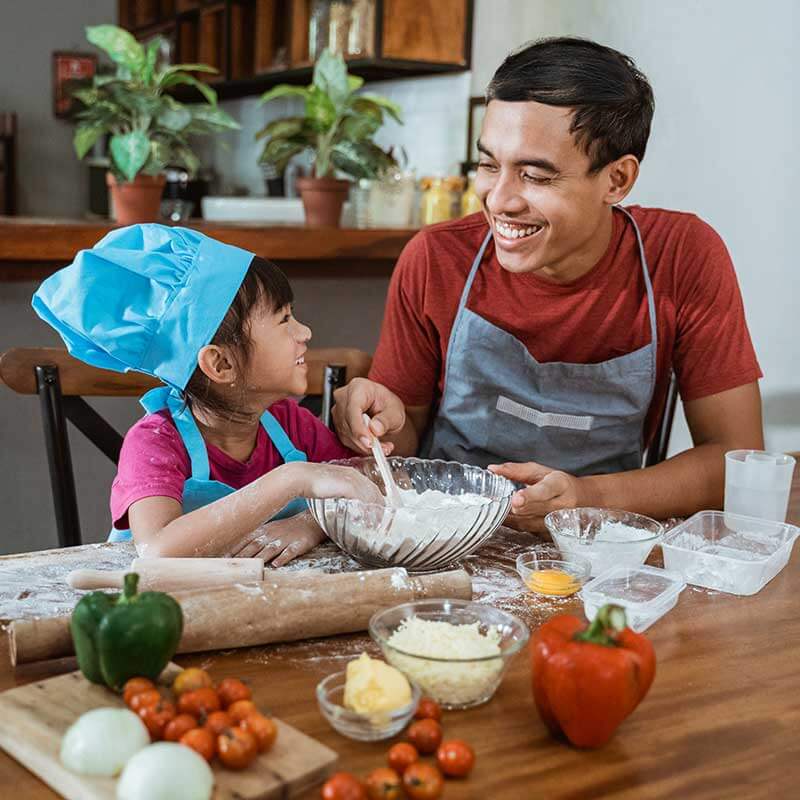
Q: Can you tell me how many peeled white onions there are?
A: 2